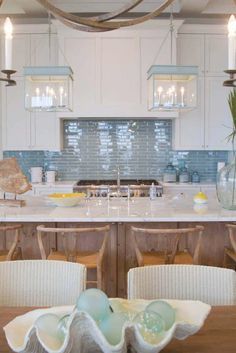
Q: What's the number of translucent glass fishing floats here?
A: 6